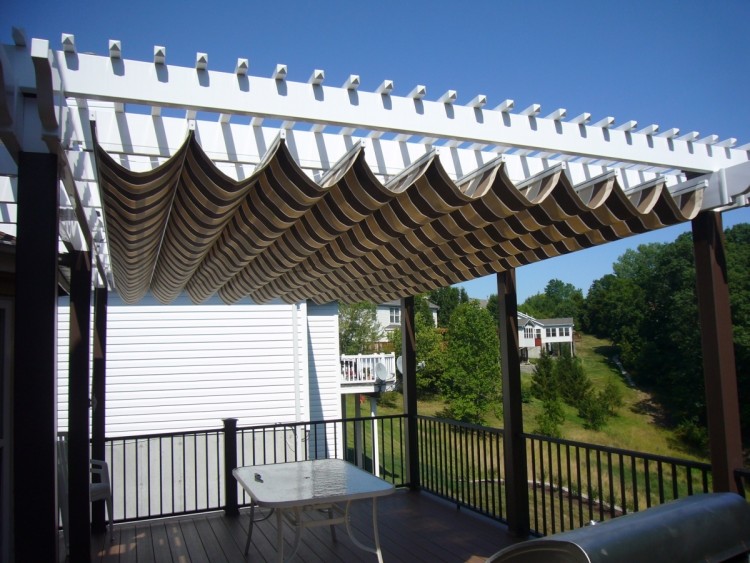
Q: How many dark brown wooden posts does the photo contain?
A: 6